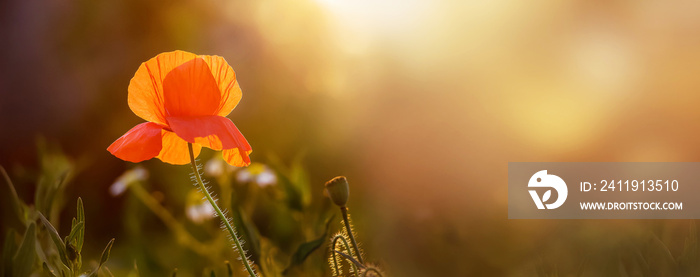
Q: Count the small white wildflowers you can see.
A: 4